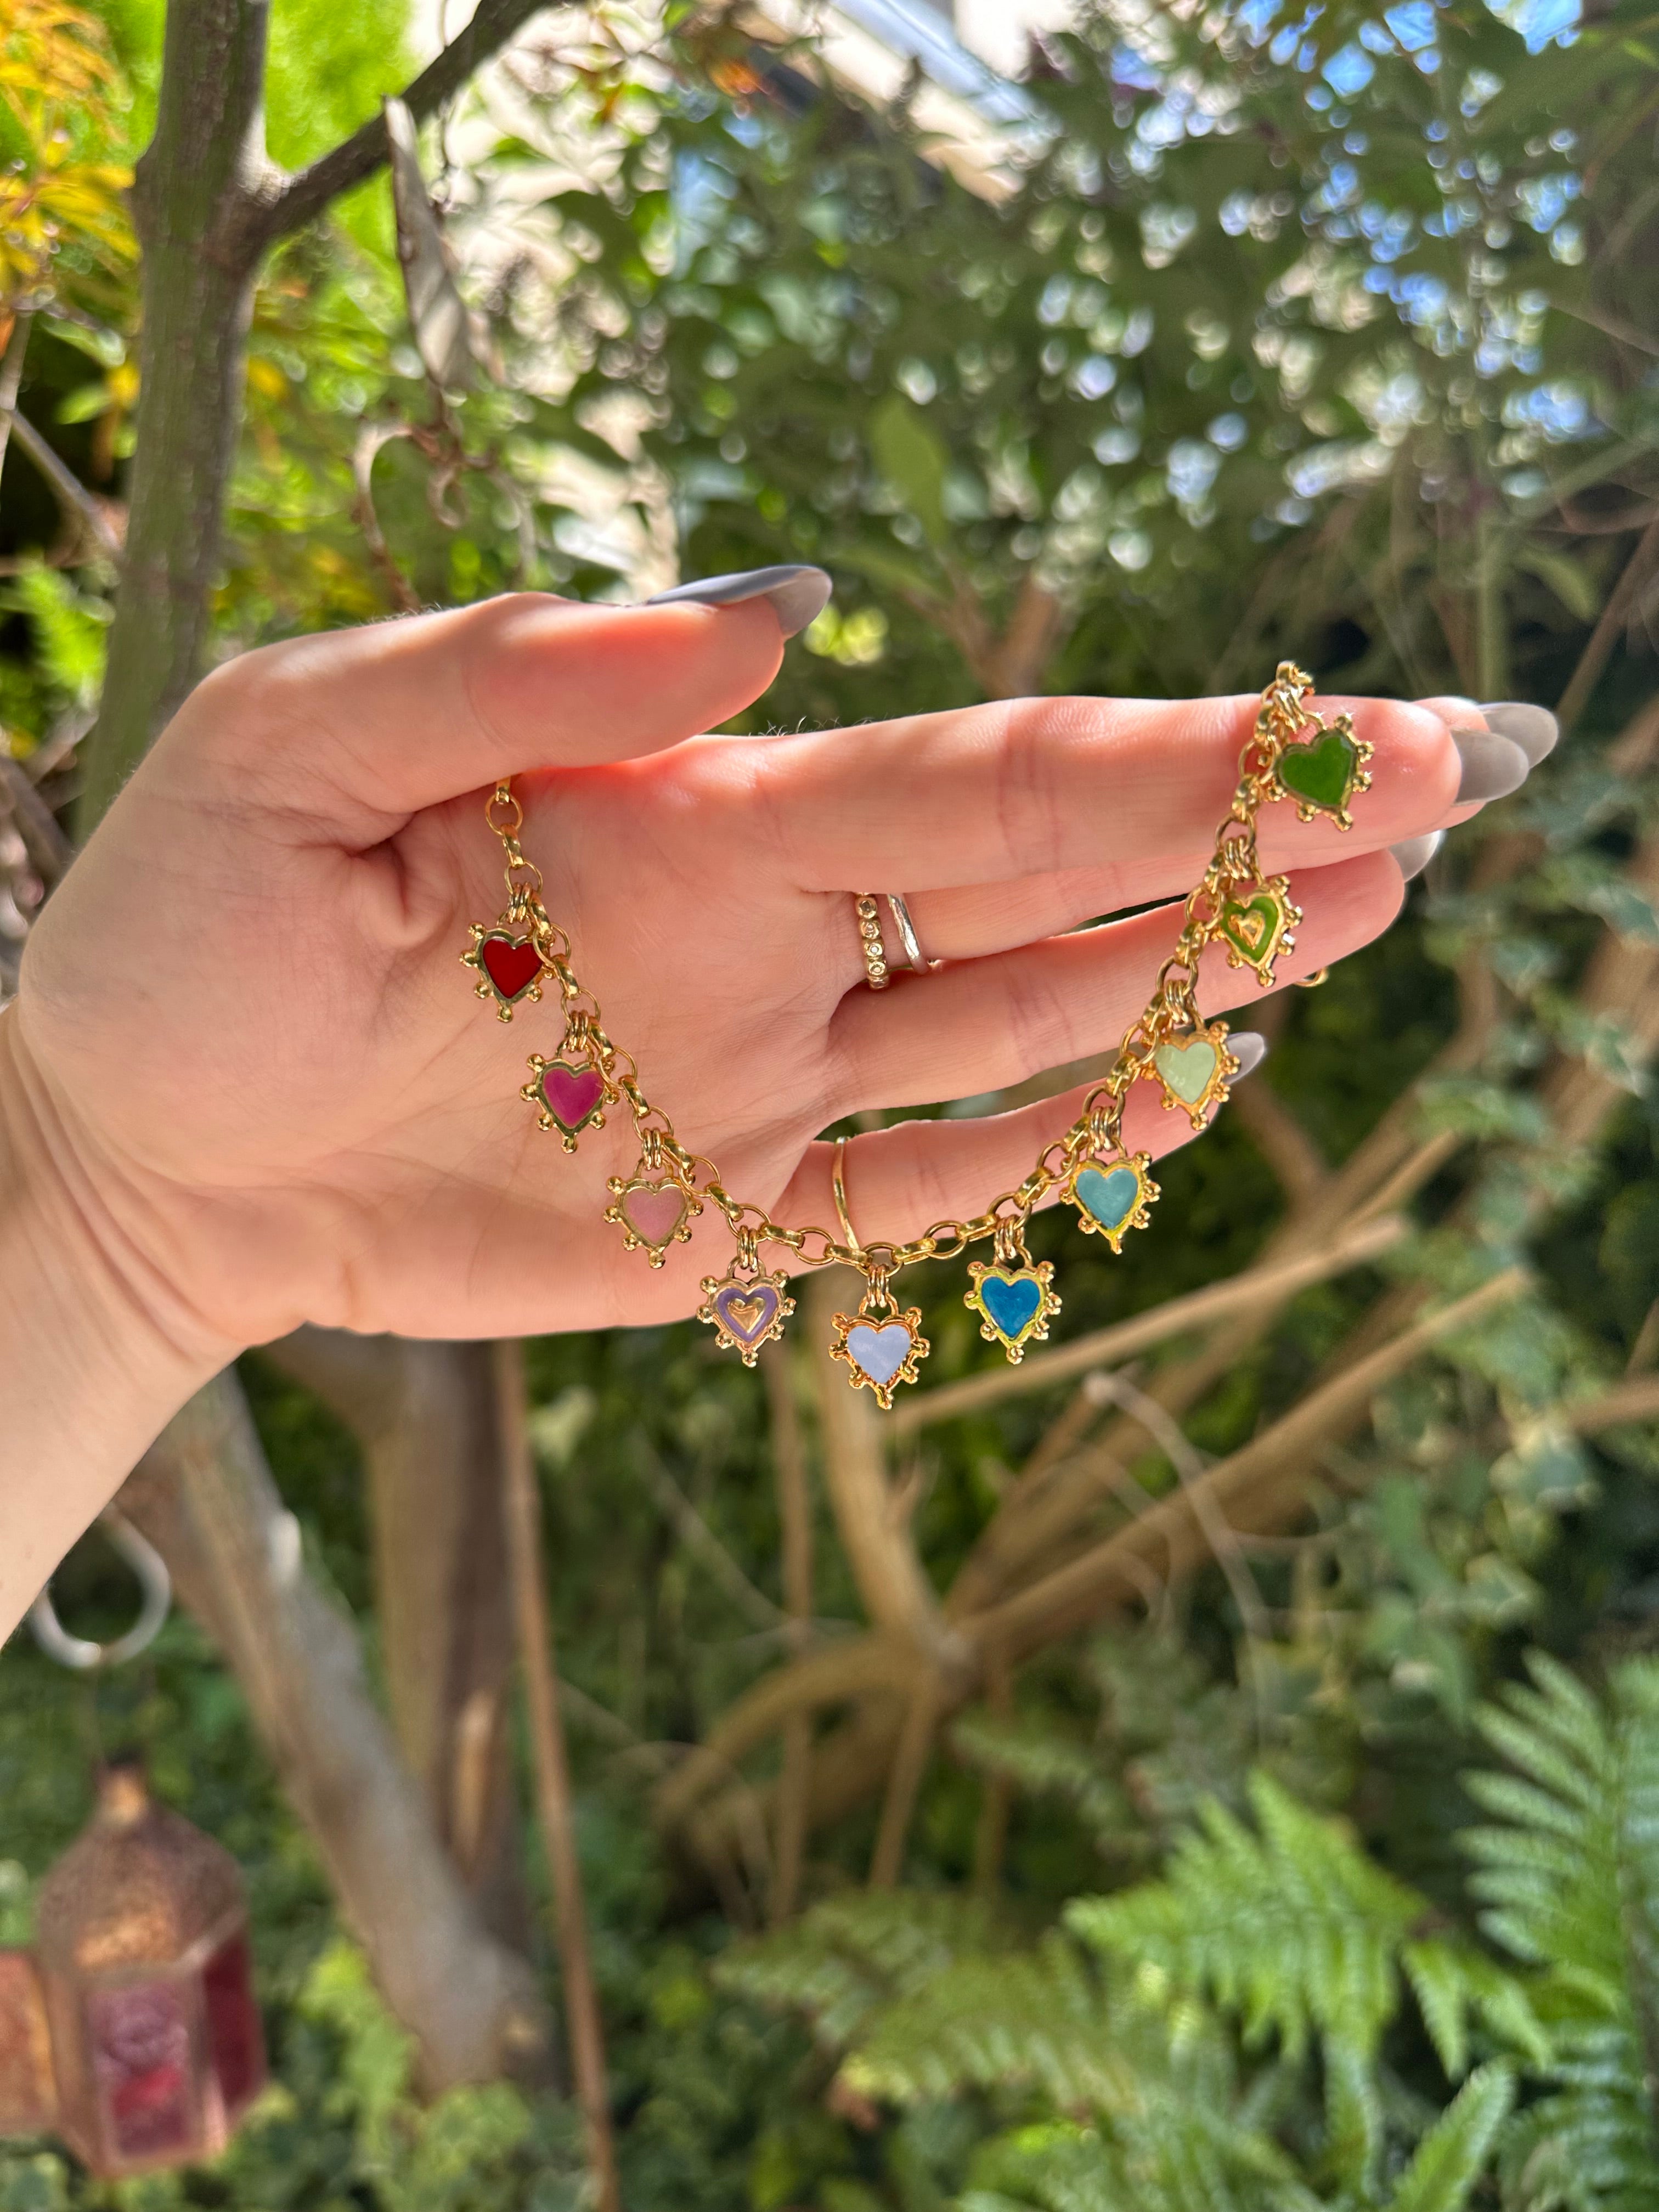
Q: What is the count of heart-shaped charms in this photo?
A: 10